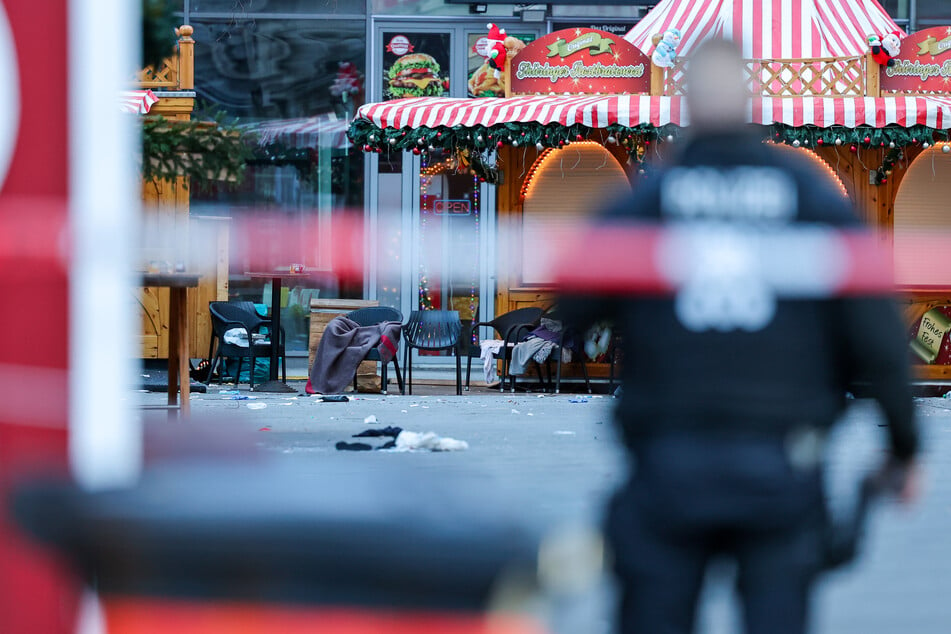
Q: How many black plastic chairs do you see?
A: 5